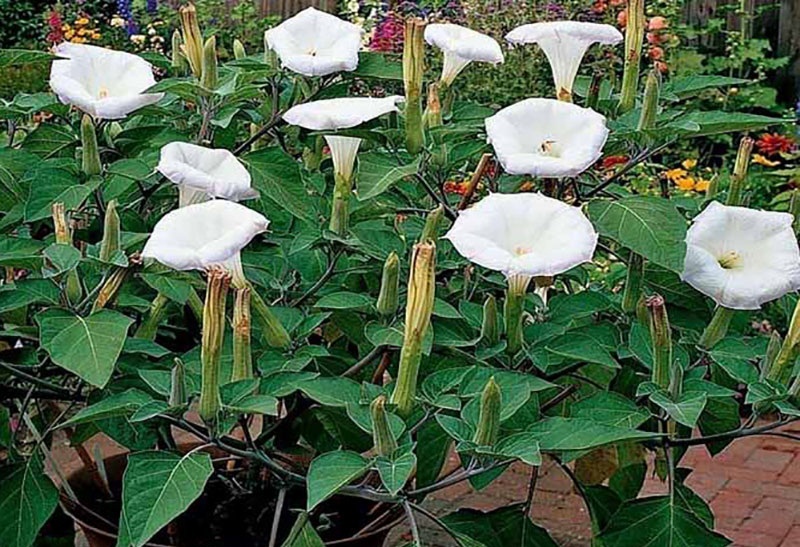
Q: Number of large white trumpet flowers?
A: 10